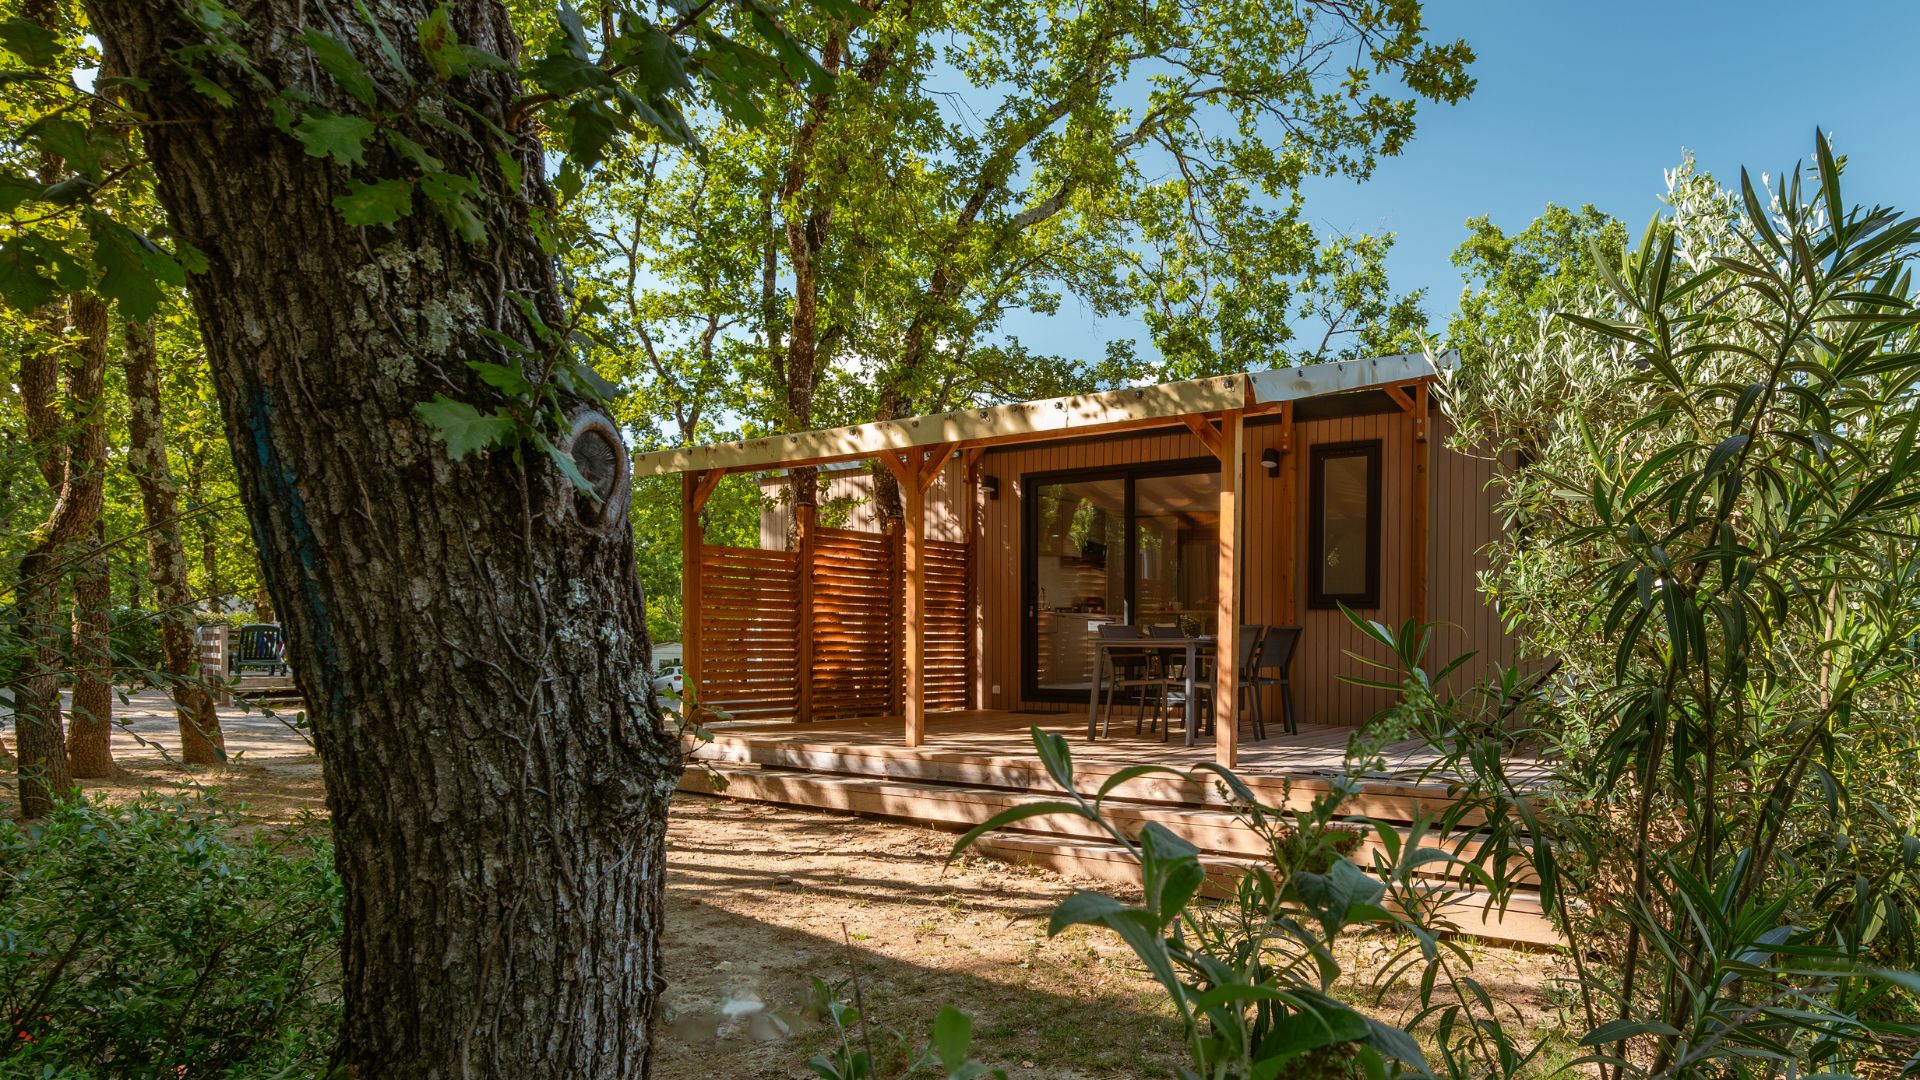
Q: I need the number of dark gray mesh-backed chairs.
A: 4